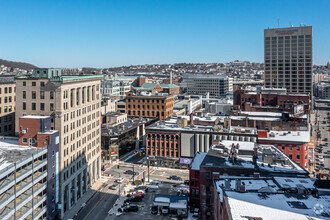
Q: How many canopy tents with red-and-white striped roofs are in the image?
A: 0